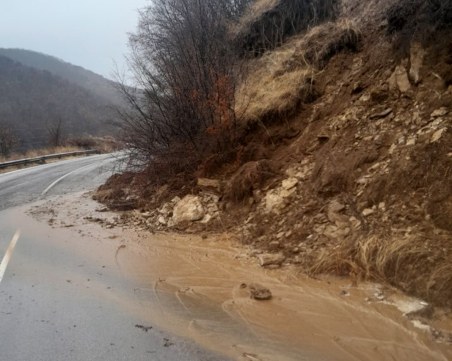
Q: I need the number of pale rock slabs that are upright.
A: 2